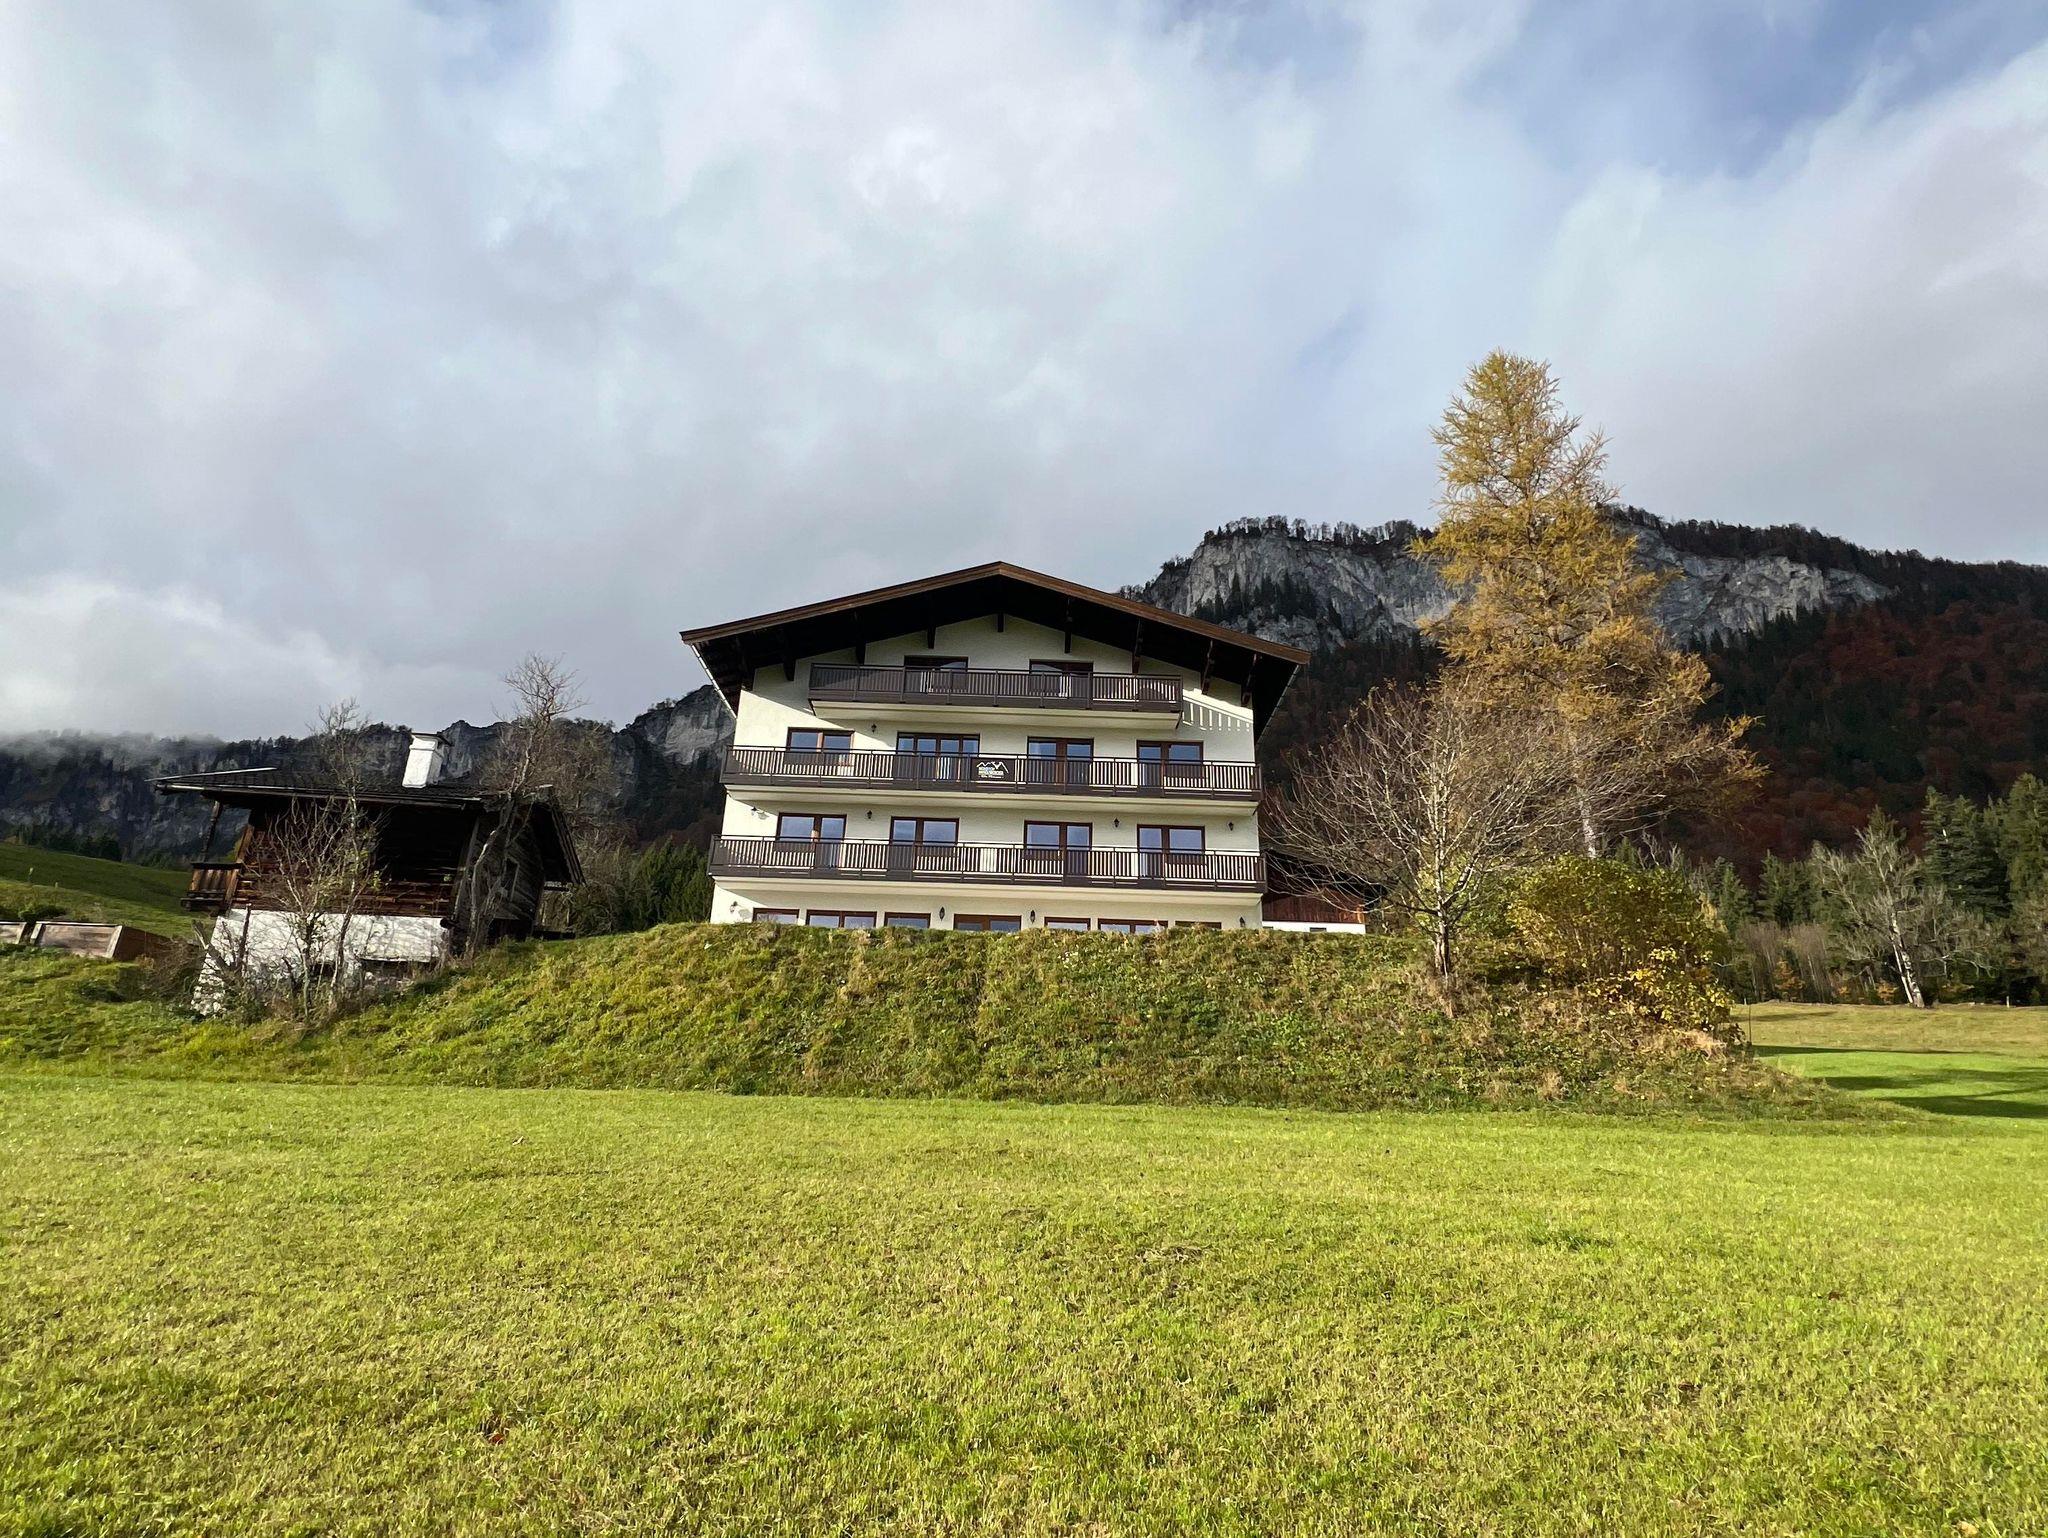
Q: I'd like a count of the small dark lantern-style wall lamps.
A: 9